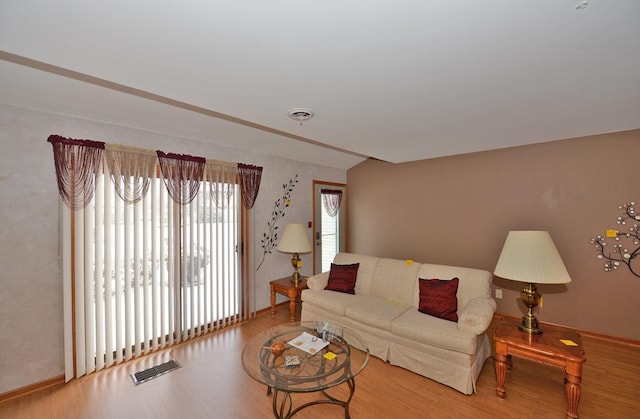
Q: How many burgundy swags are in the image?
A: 4